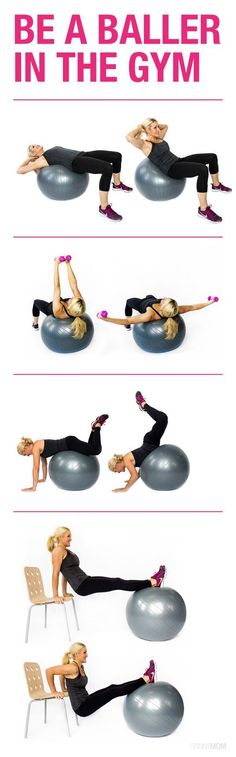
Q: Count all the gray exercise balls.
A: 8